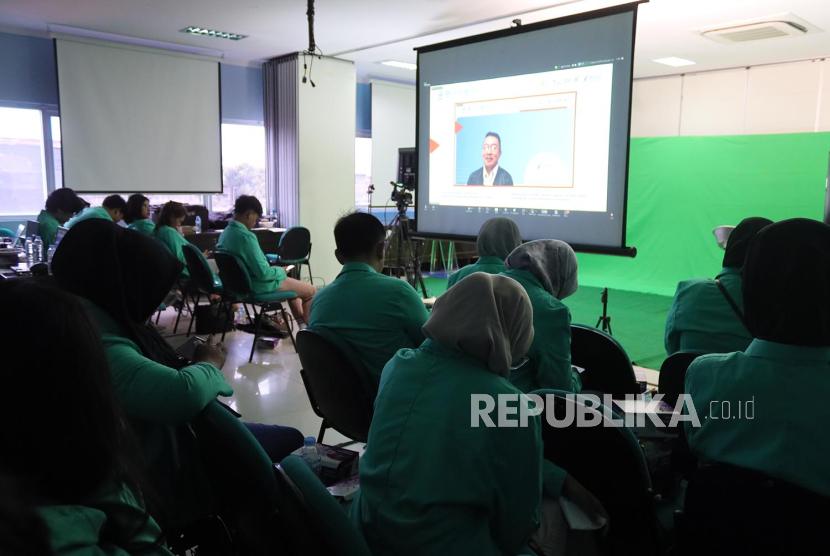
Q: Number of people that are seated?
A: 13